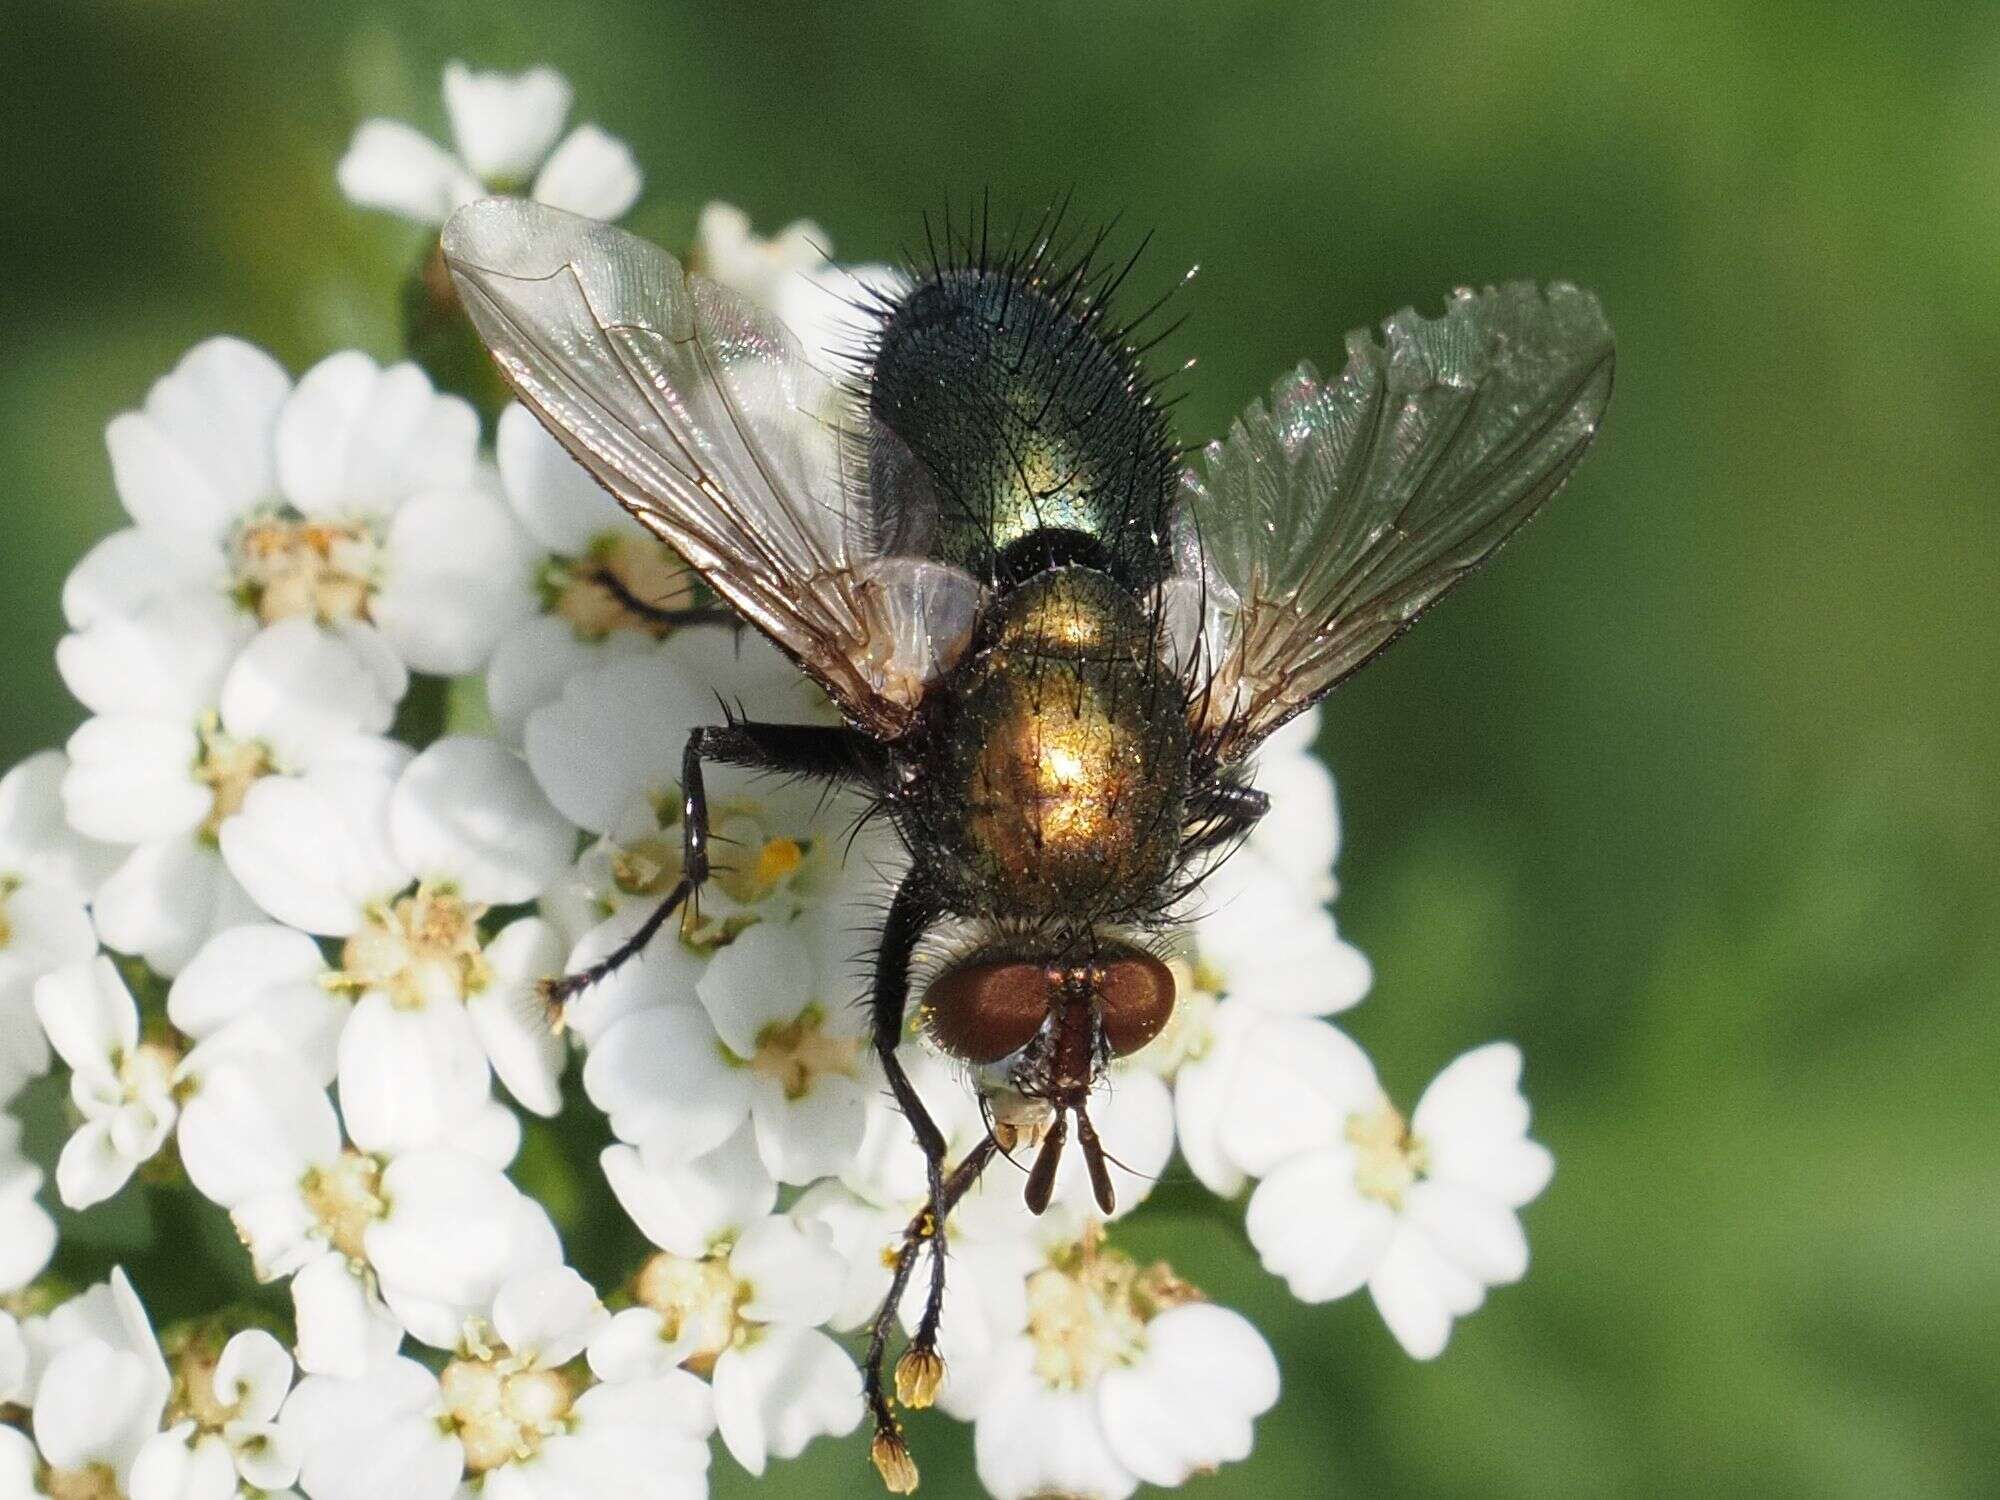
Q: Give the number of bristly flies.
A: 1